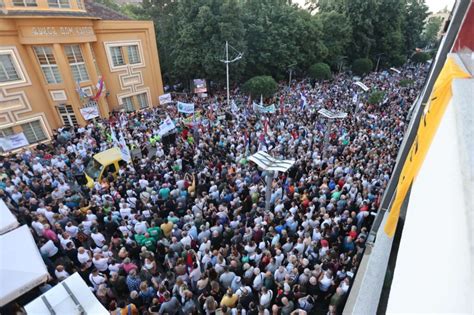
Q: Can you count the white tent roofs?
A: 3